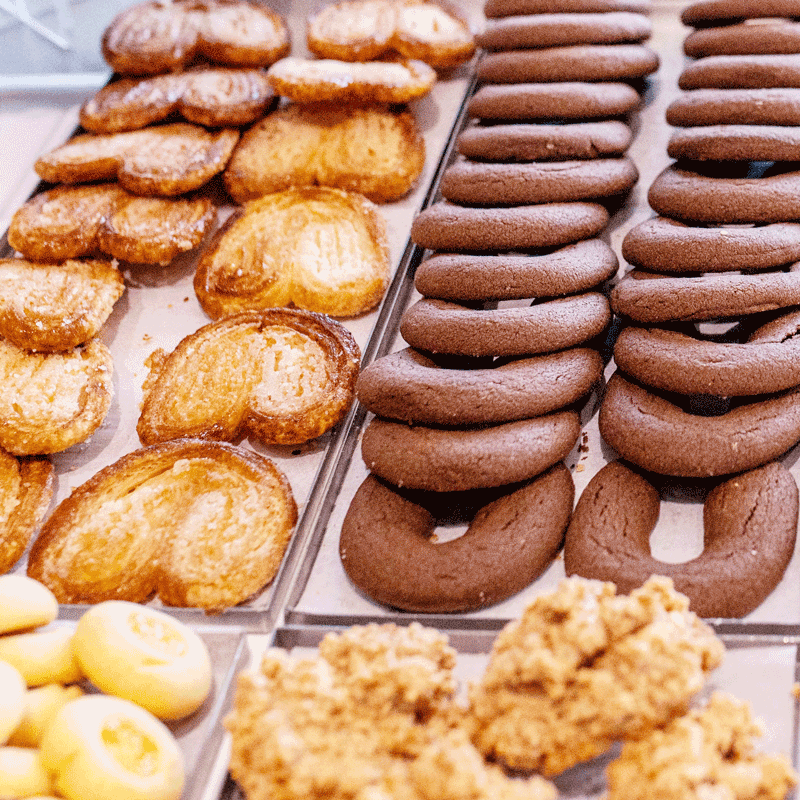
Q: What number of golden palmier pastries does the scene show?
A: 13